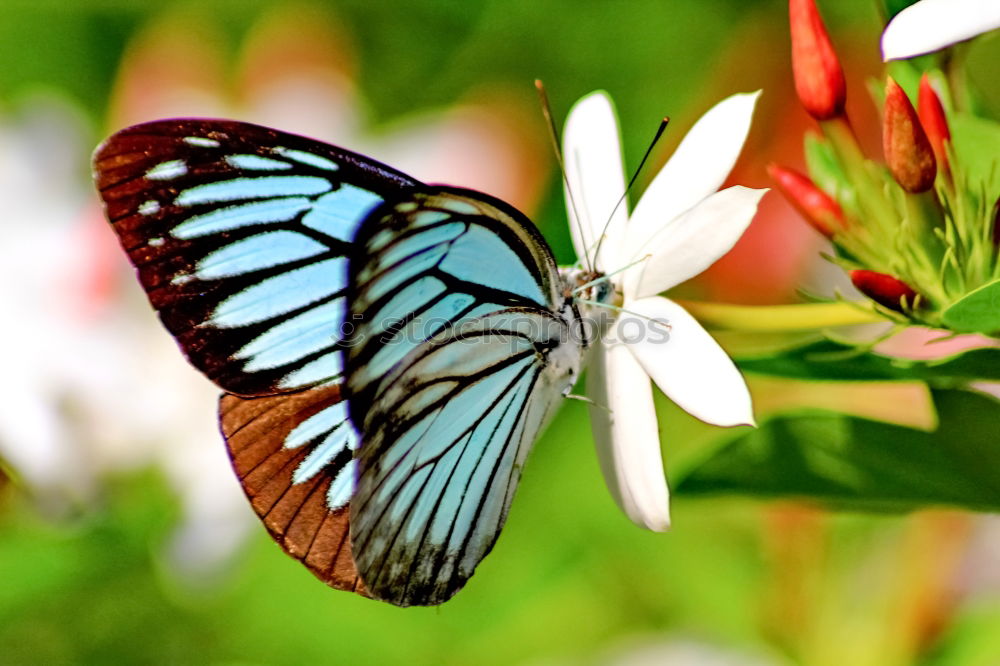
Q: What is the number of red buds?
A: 5